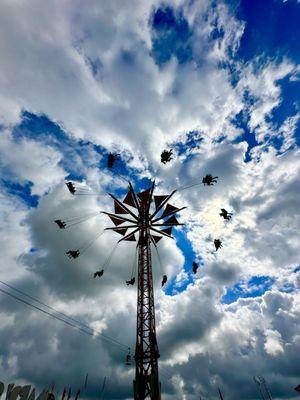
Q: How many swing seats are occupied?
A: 12